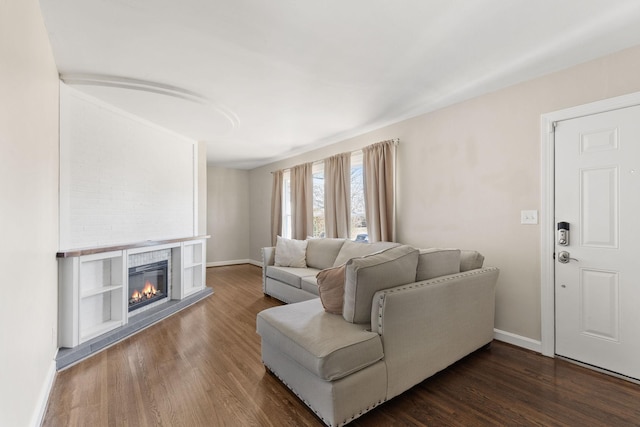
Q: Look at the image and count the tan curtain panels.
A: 4